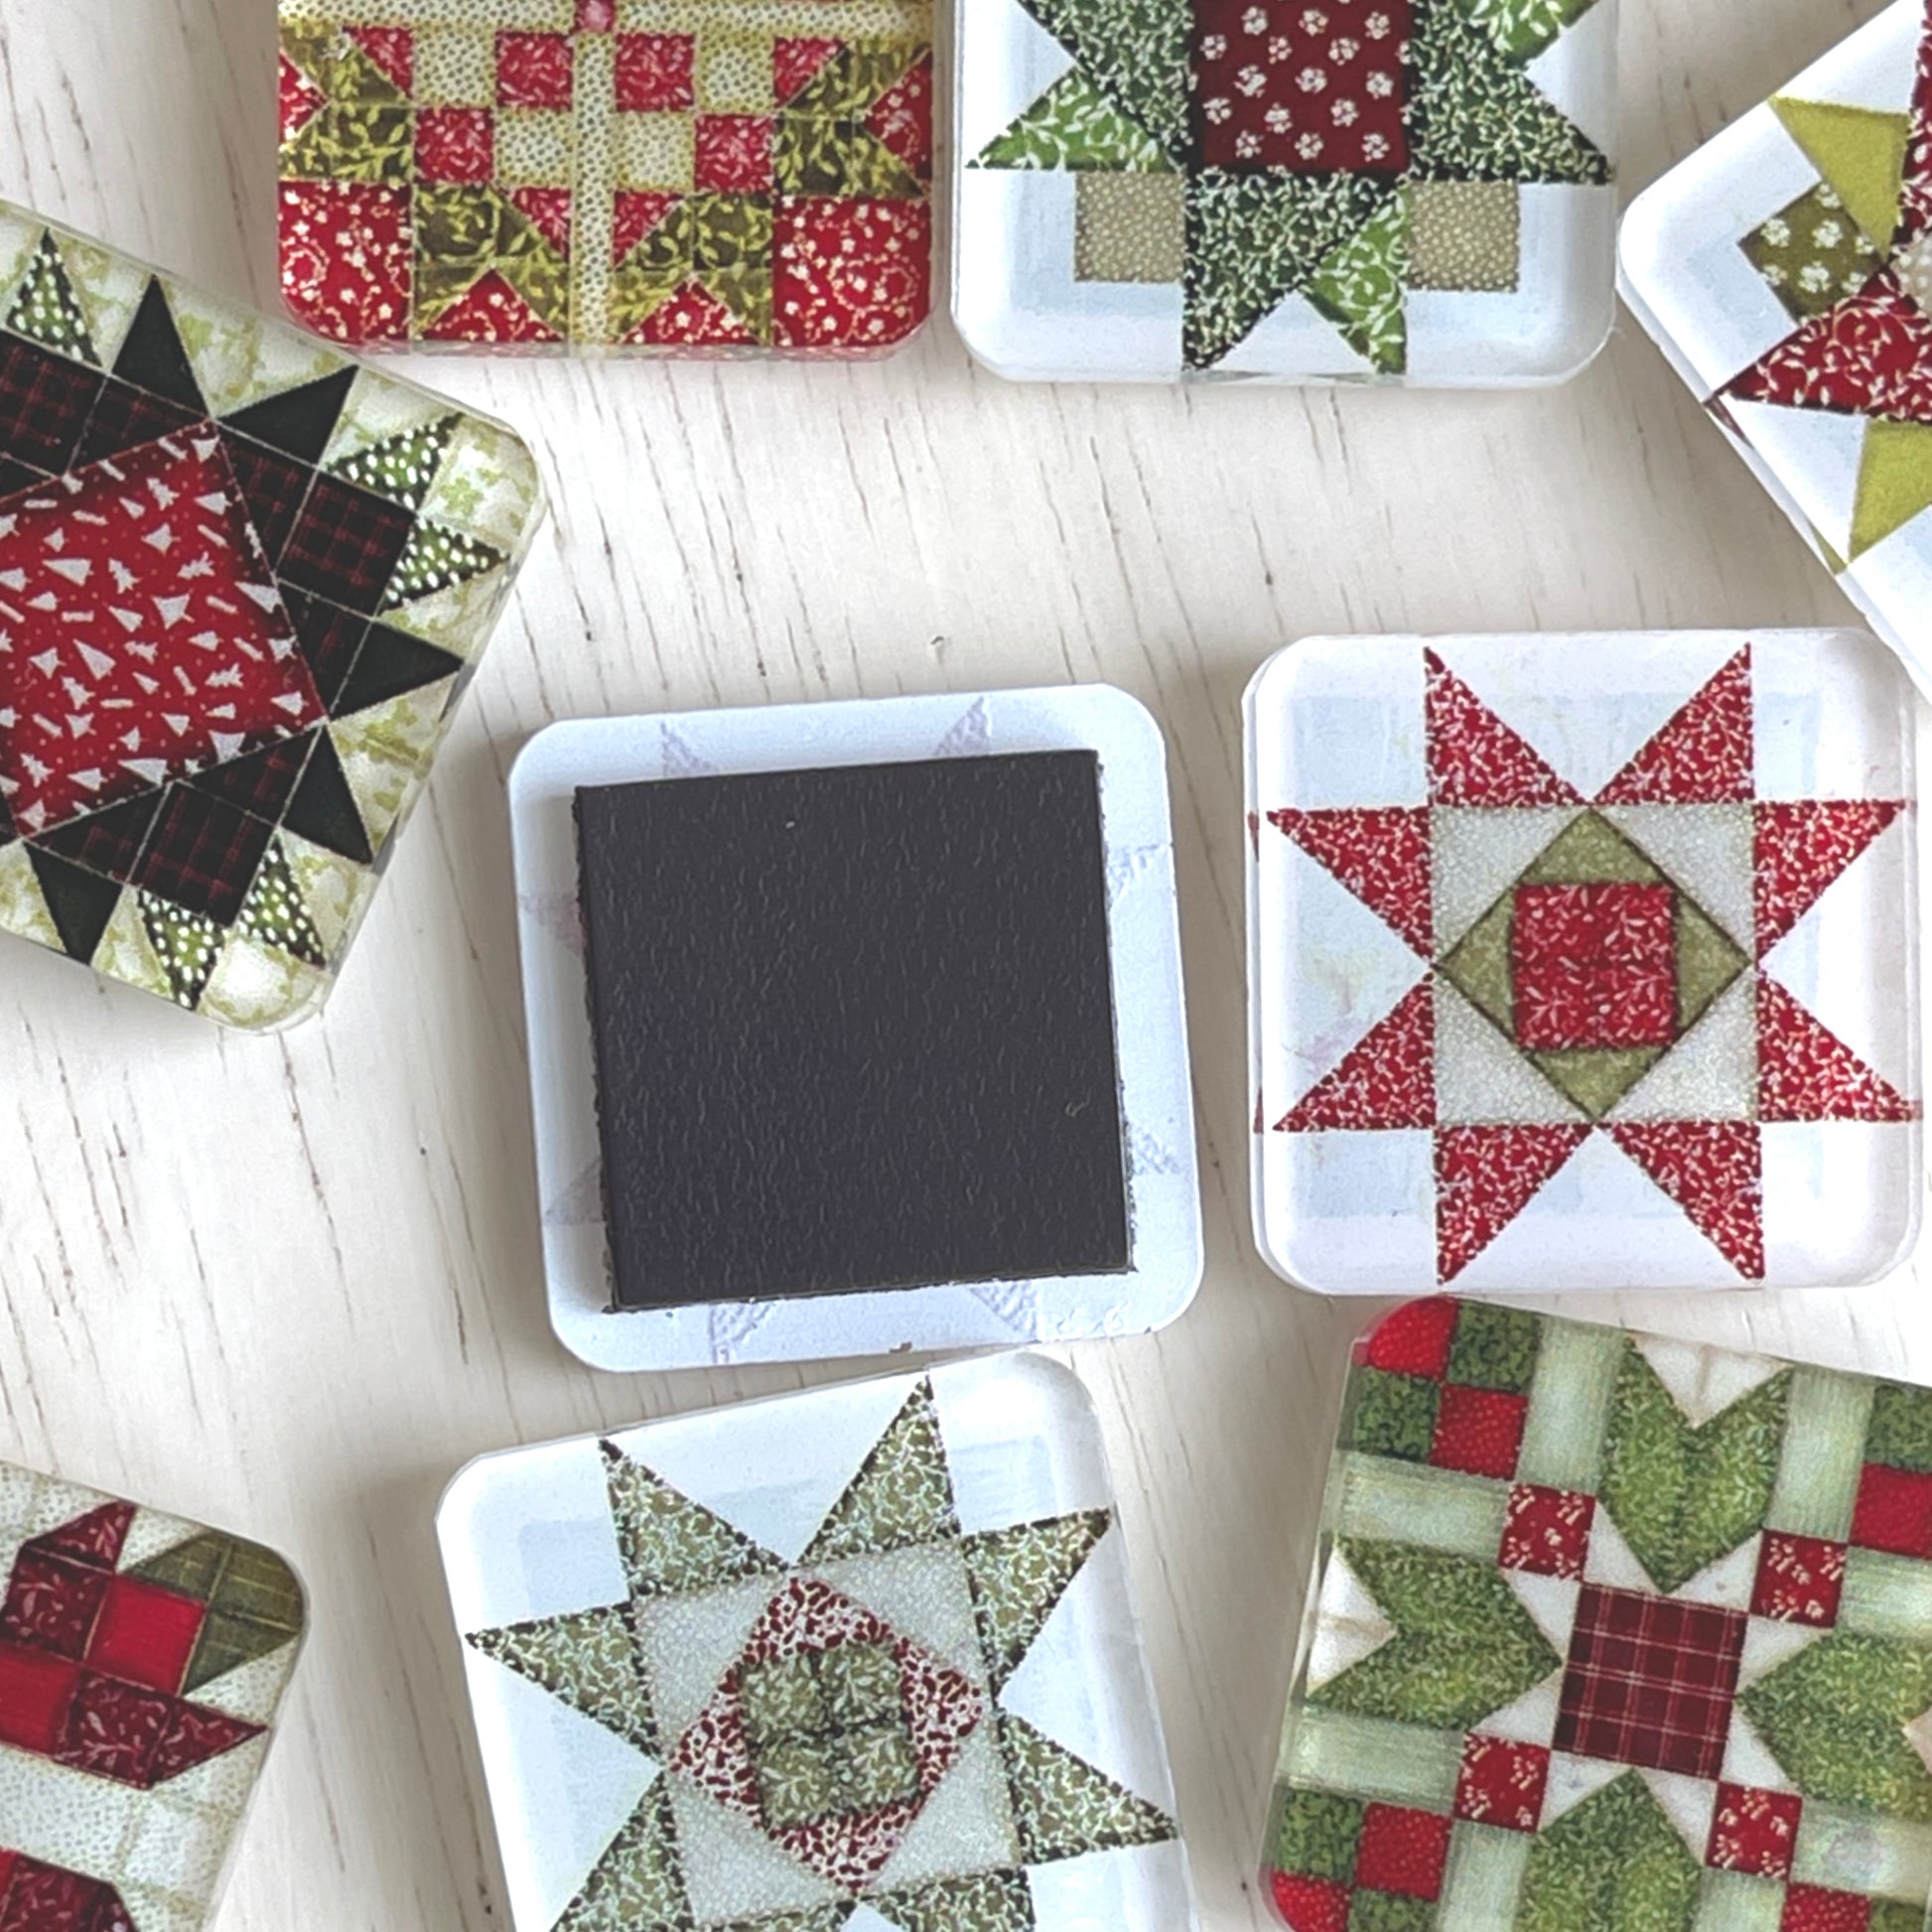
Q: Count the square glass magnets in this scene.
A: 9